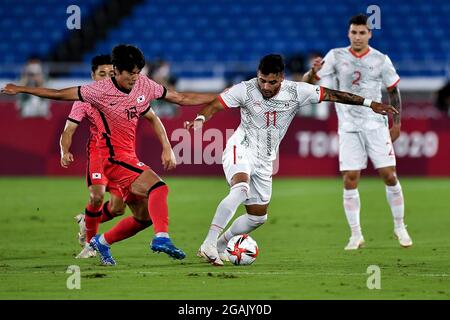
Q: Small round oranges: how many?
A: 0